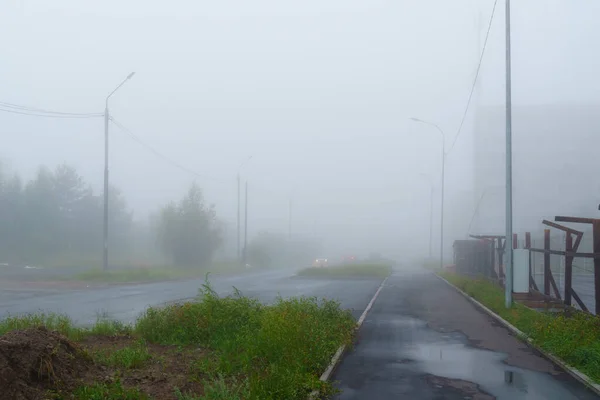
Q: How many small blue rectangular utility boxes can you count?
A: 1